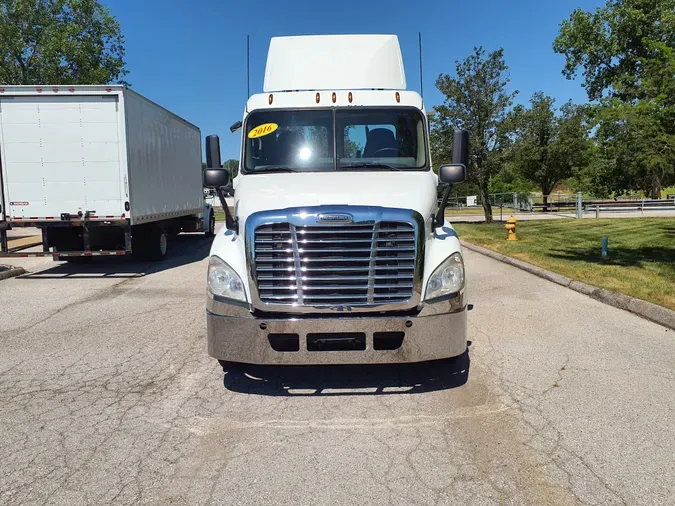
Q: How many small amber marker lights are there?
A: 5